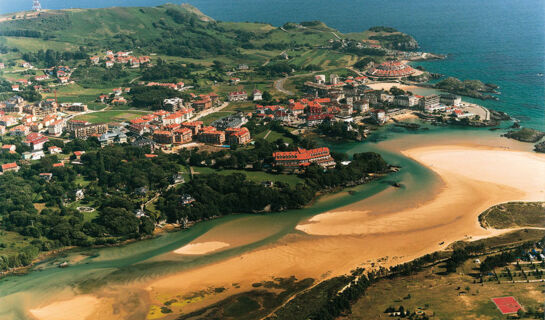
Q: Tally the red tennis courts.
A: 1